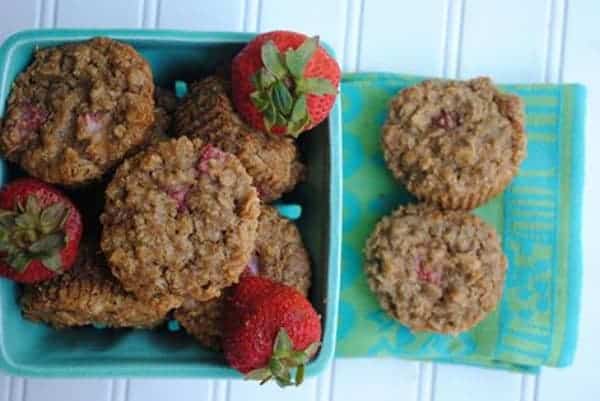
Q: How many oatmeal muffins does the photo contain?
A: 7